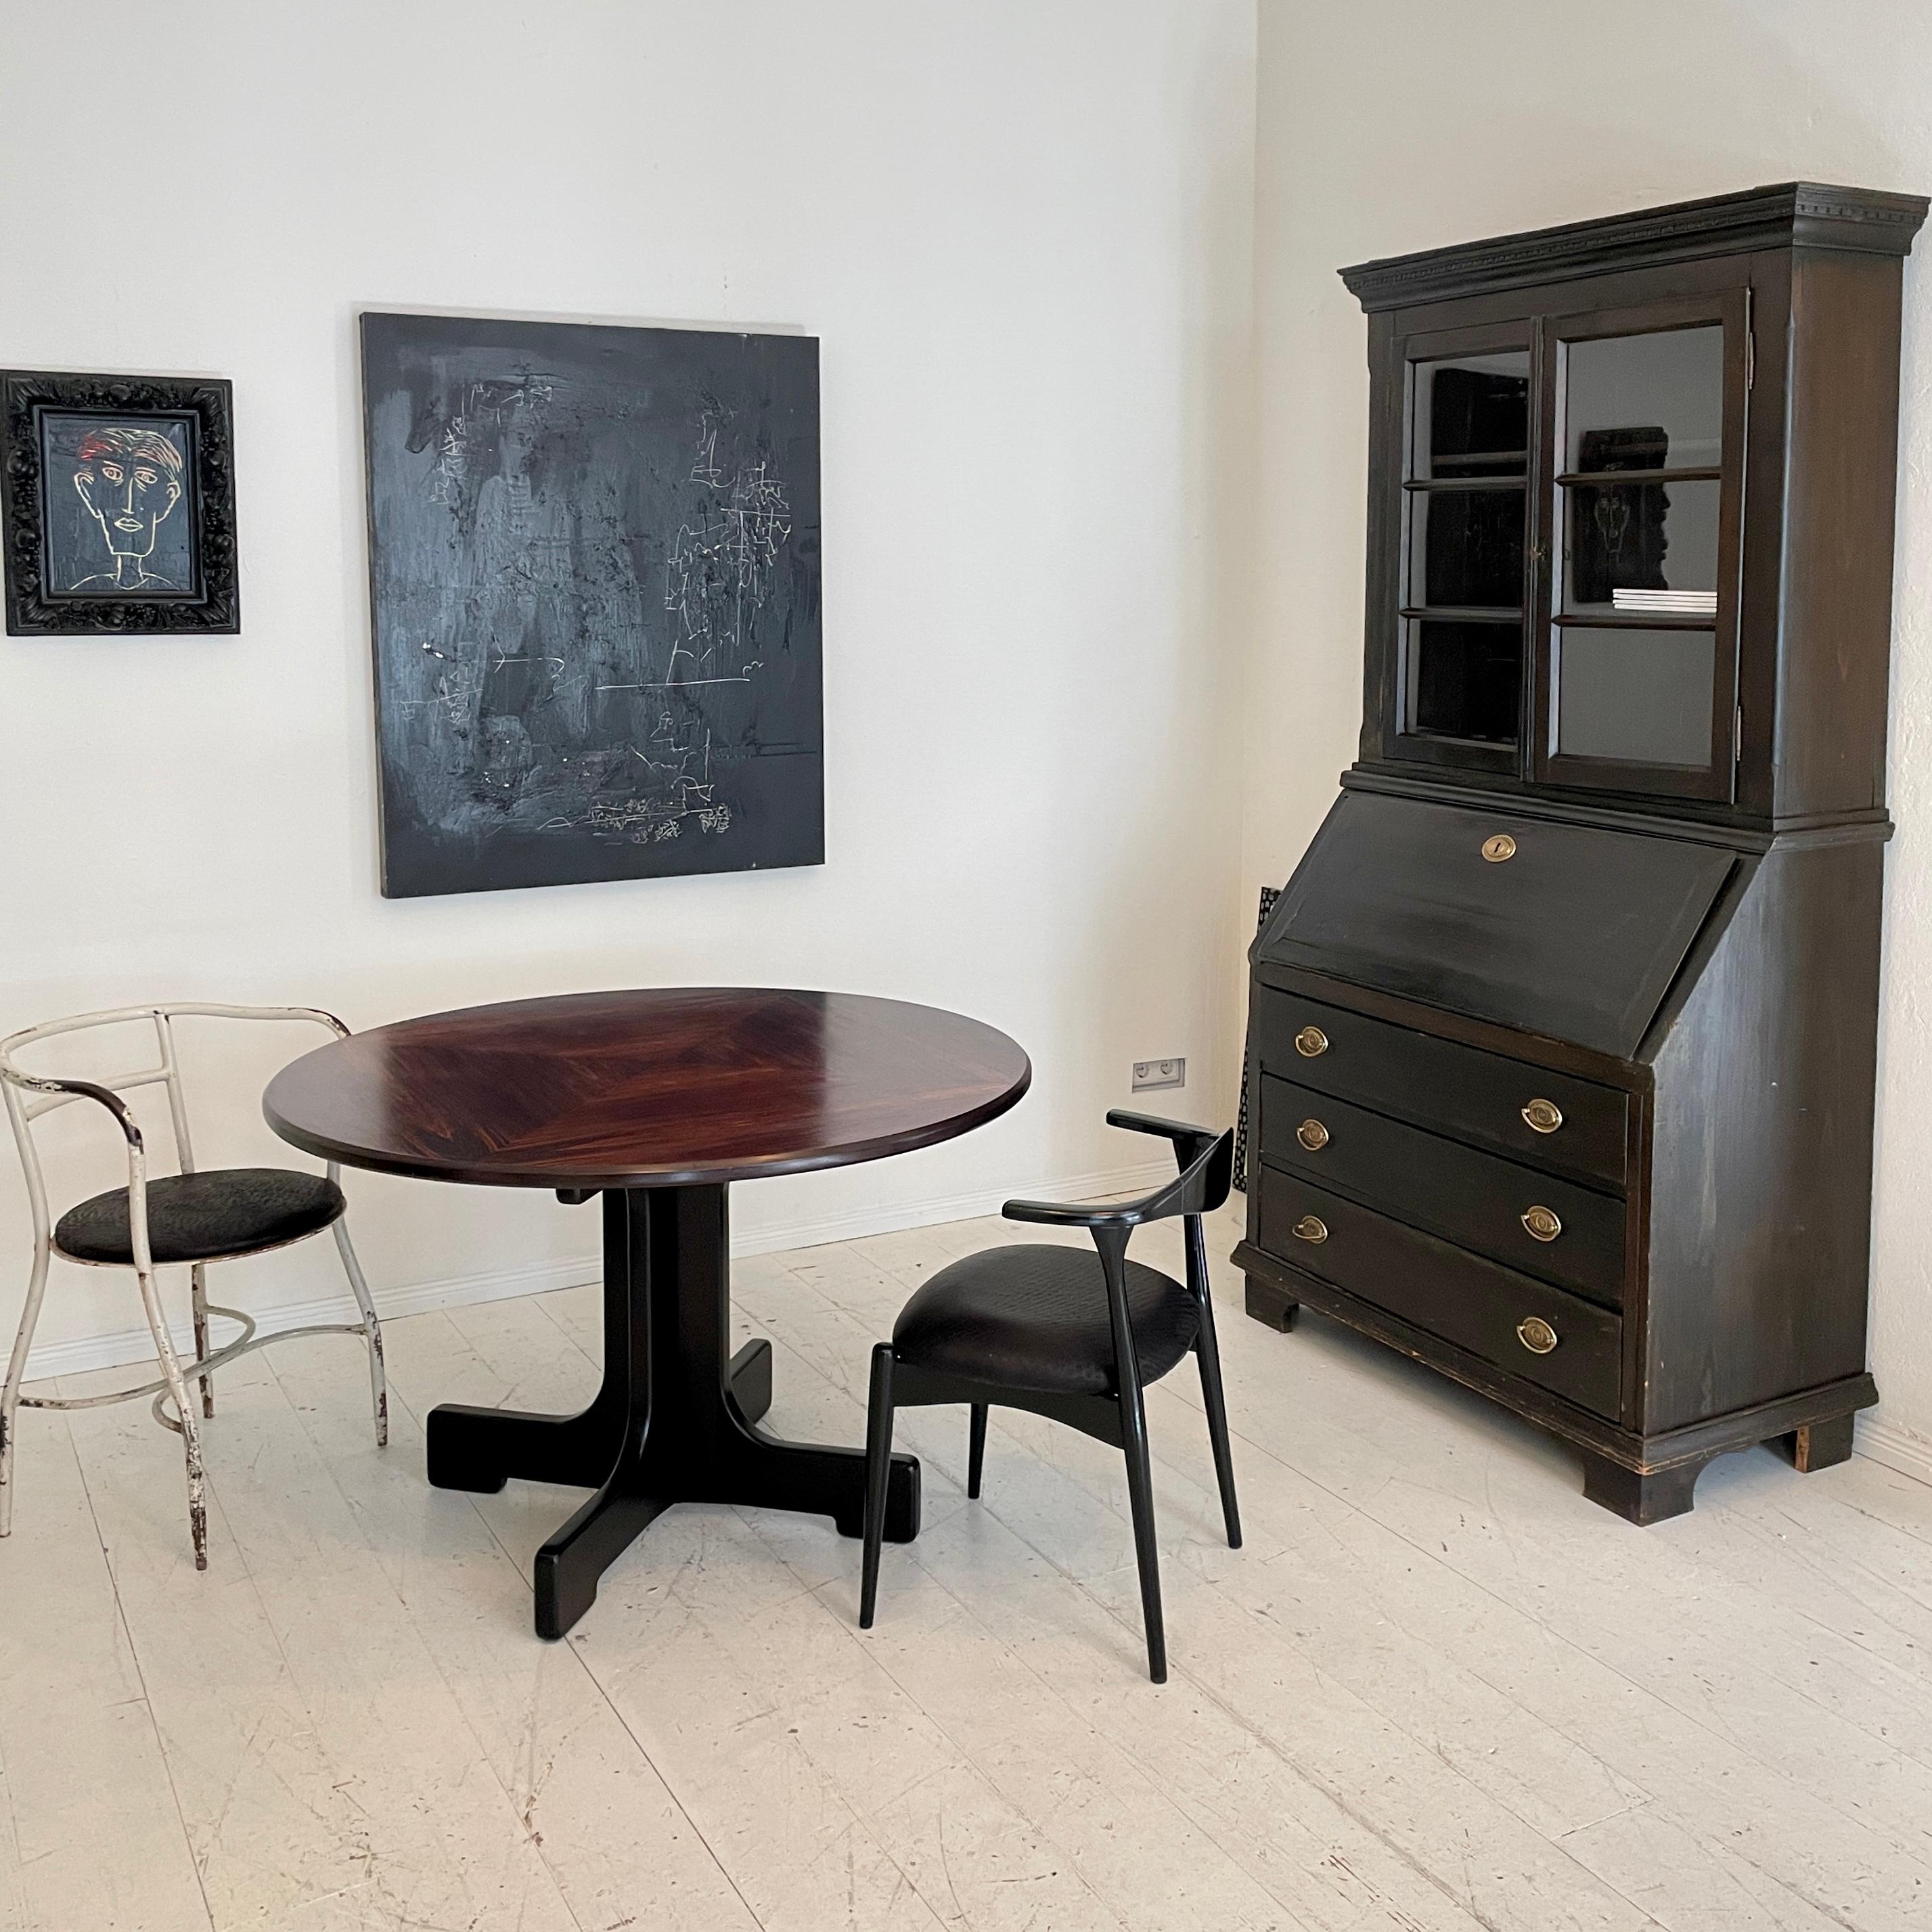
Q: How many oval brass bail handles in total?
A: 6